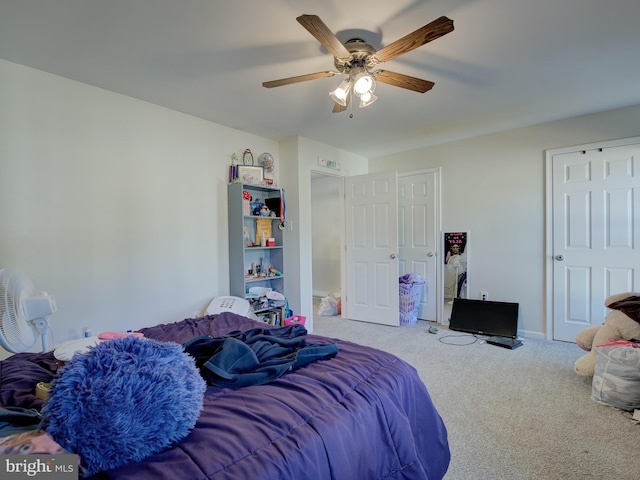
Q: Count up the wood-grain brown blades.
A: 5